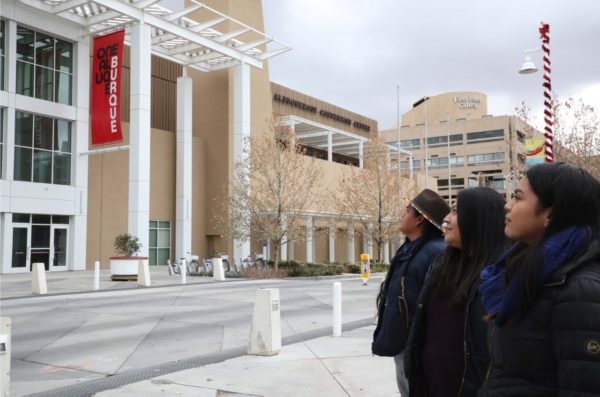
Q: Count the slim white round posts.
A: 3